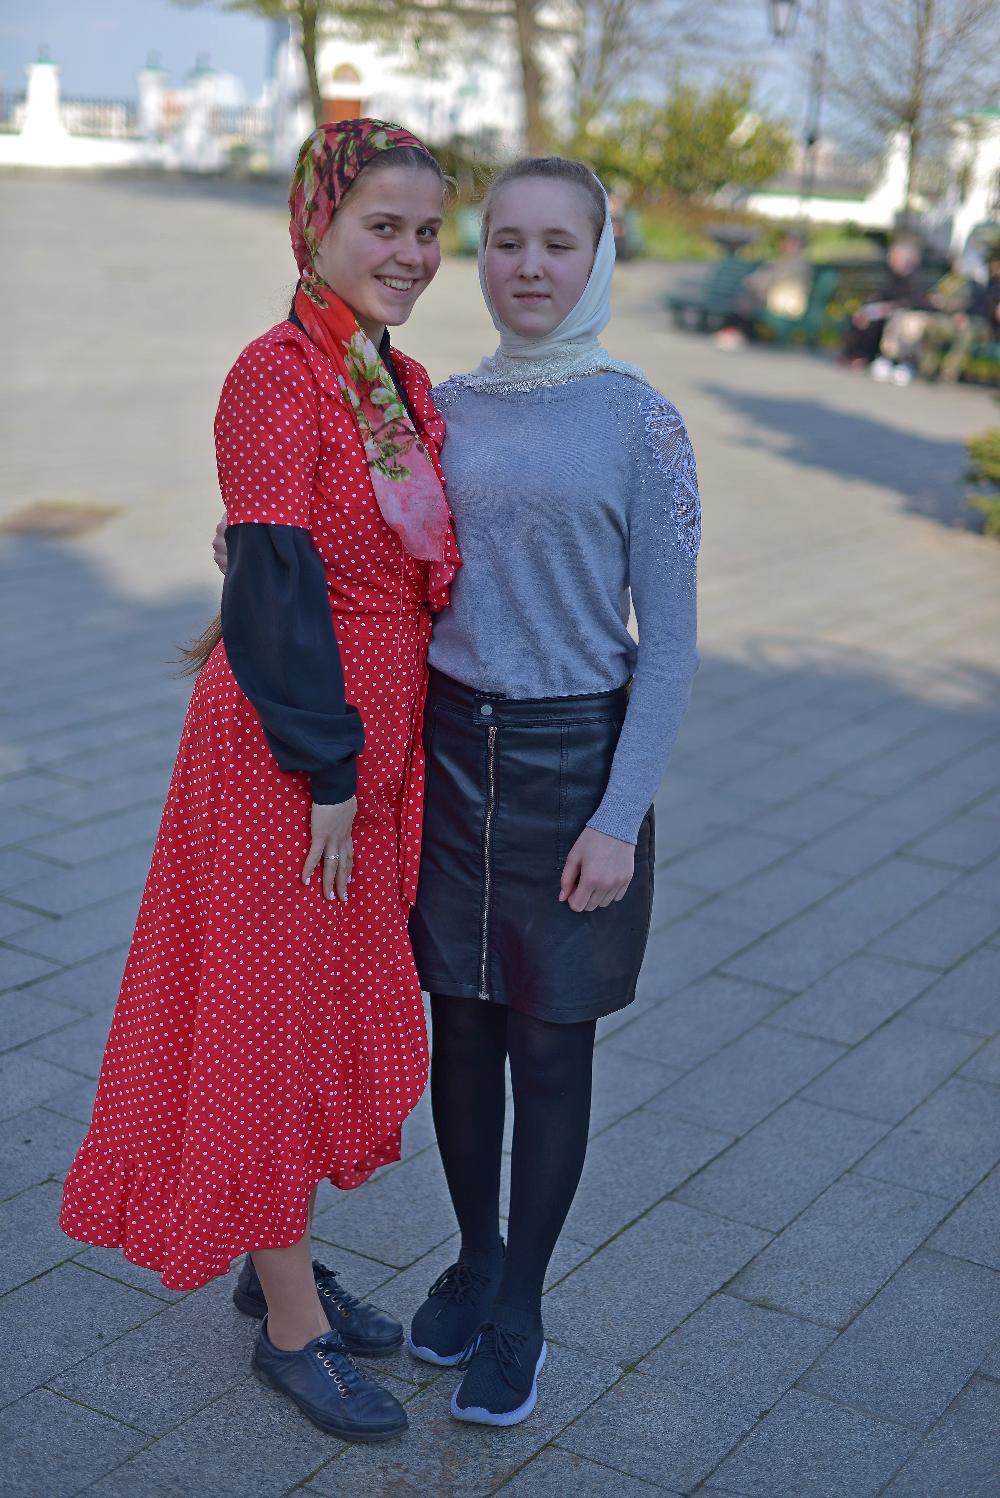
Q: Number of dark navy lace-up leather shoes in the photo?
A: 2